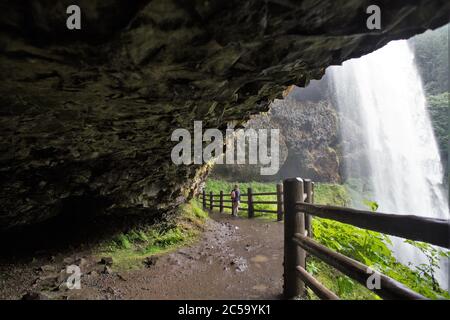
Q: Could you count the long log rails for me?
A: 3